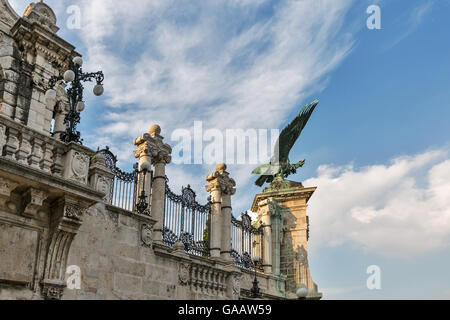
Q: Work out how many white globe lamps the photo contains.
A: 8